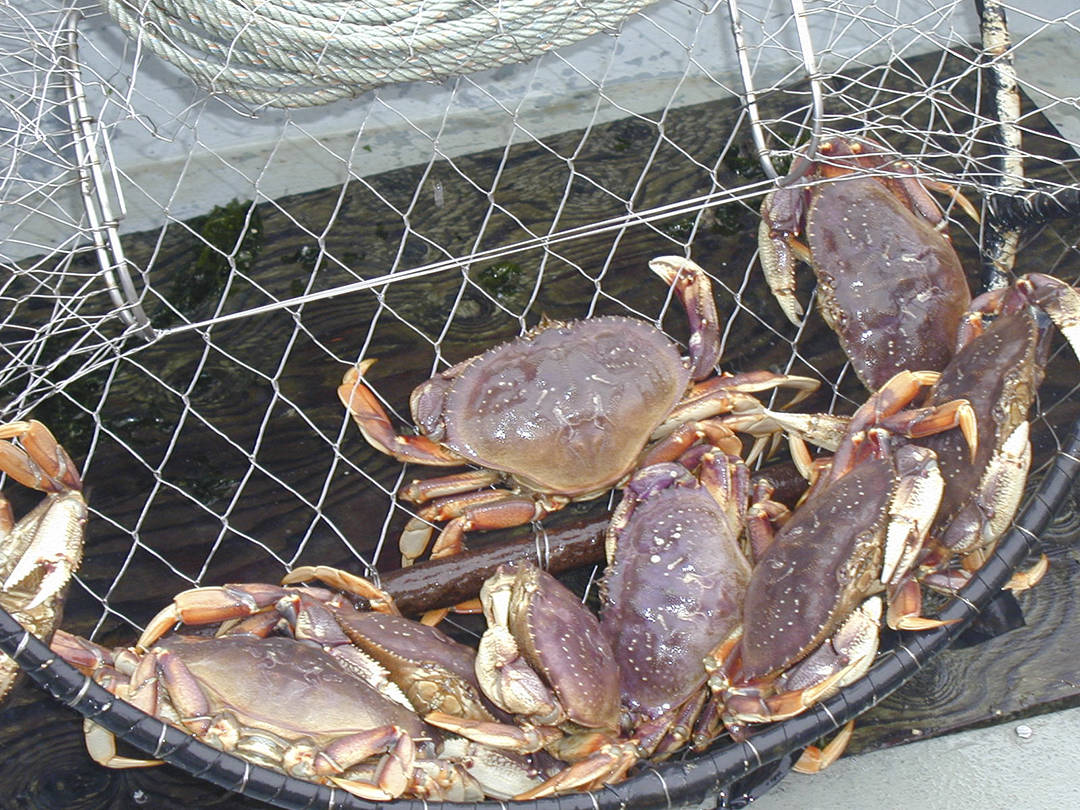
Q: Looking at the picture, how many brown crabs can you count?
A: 9